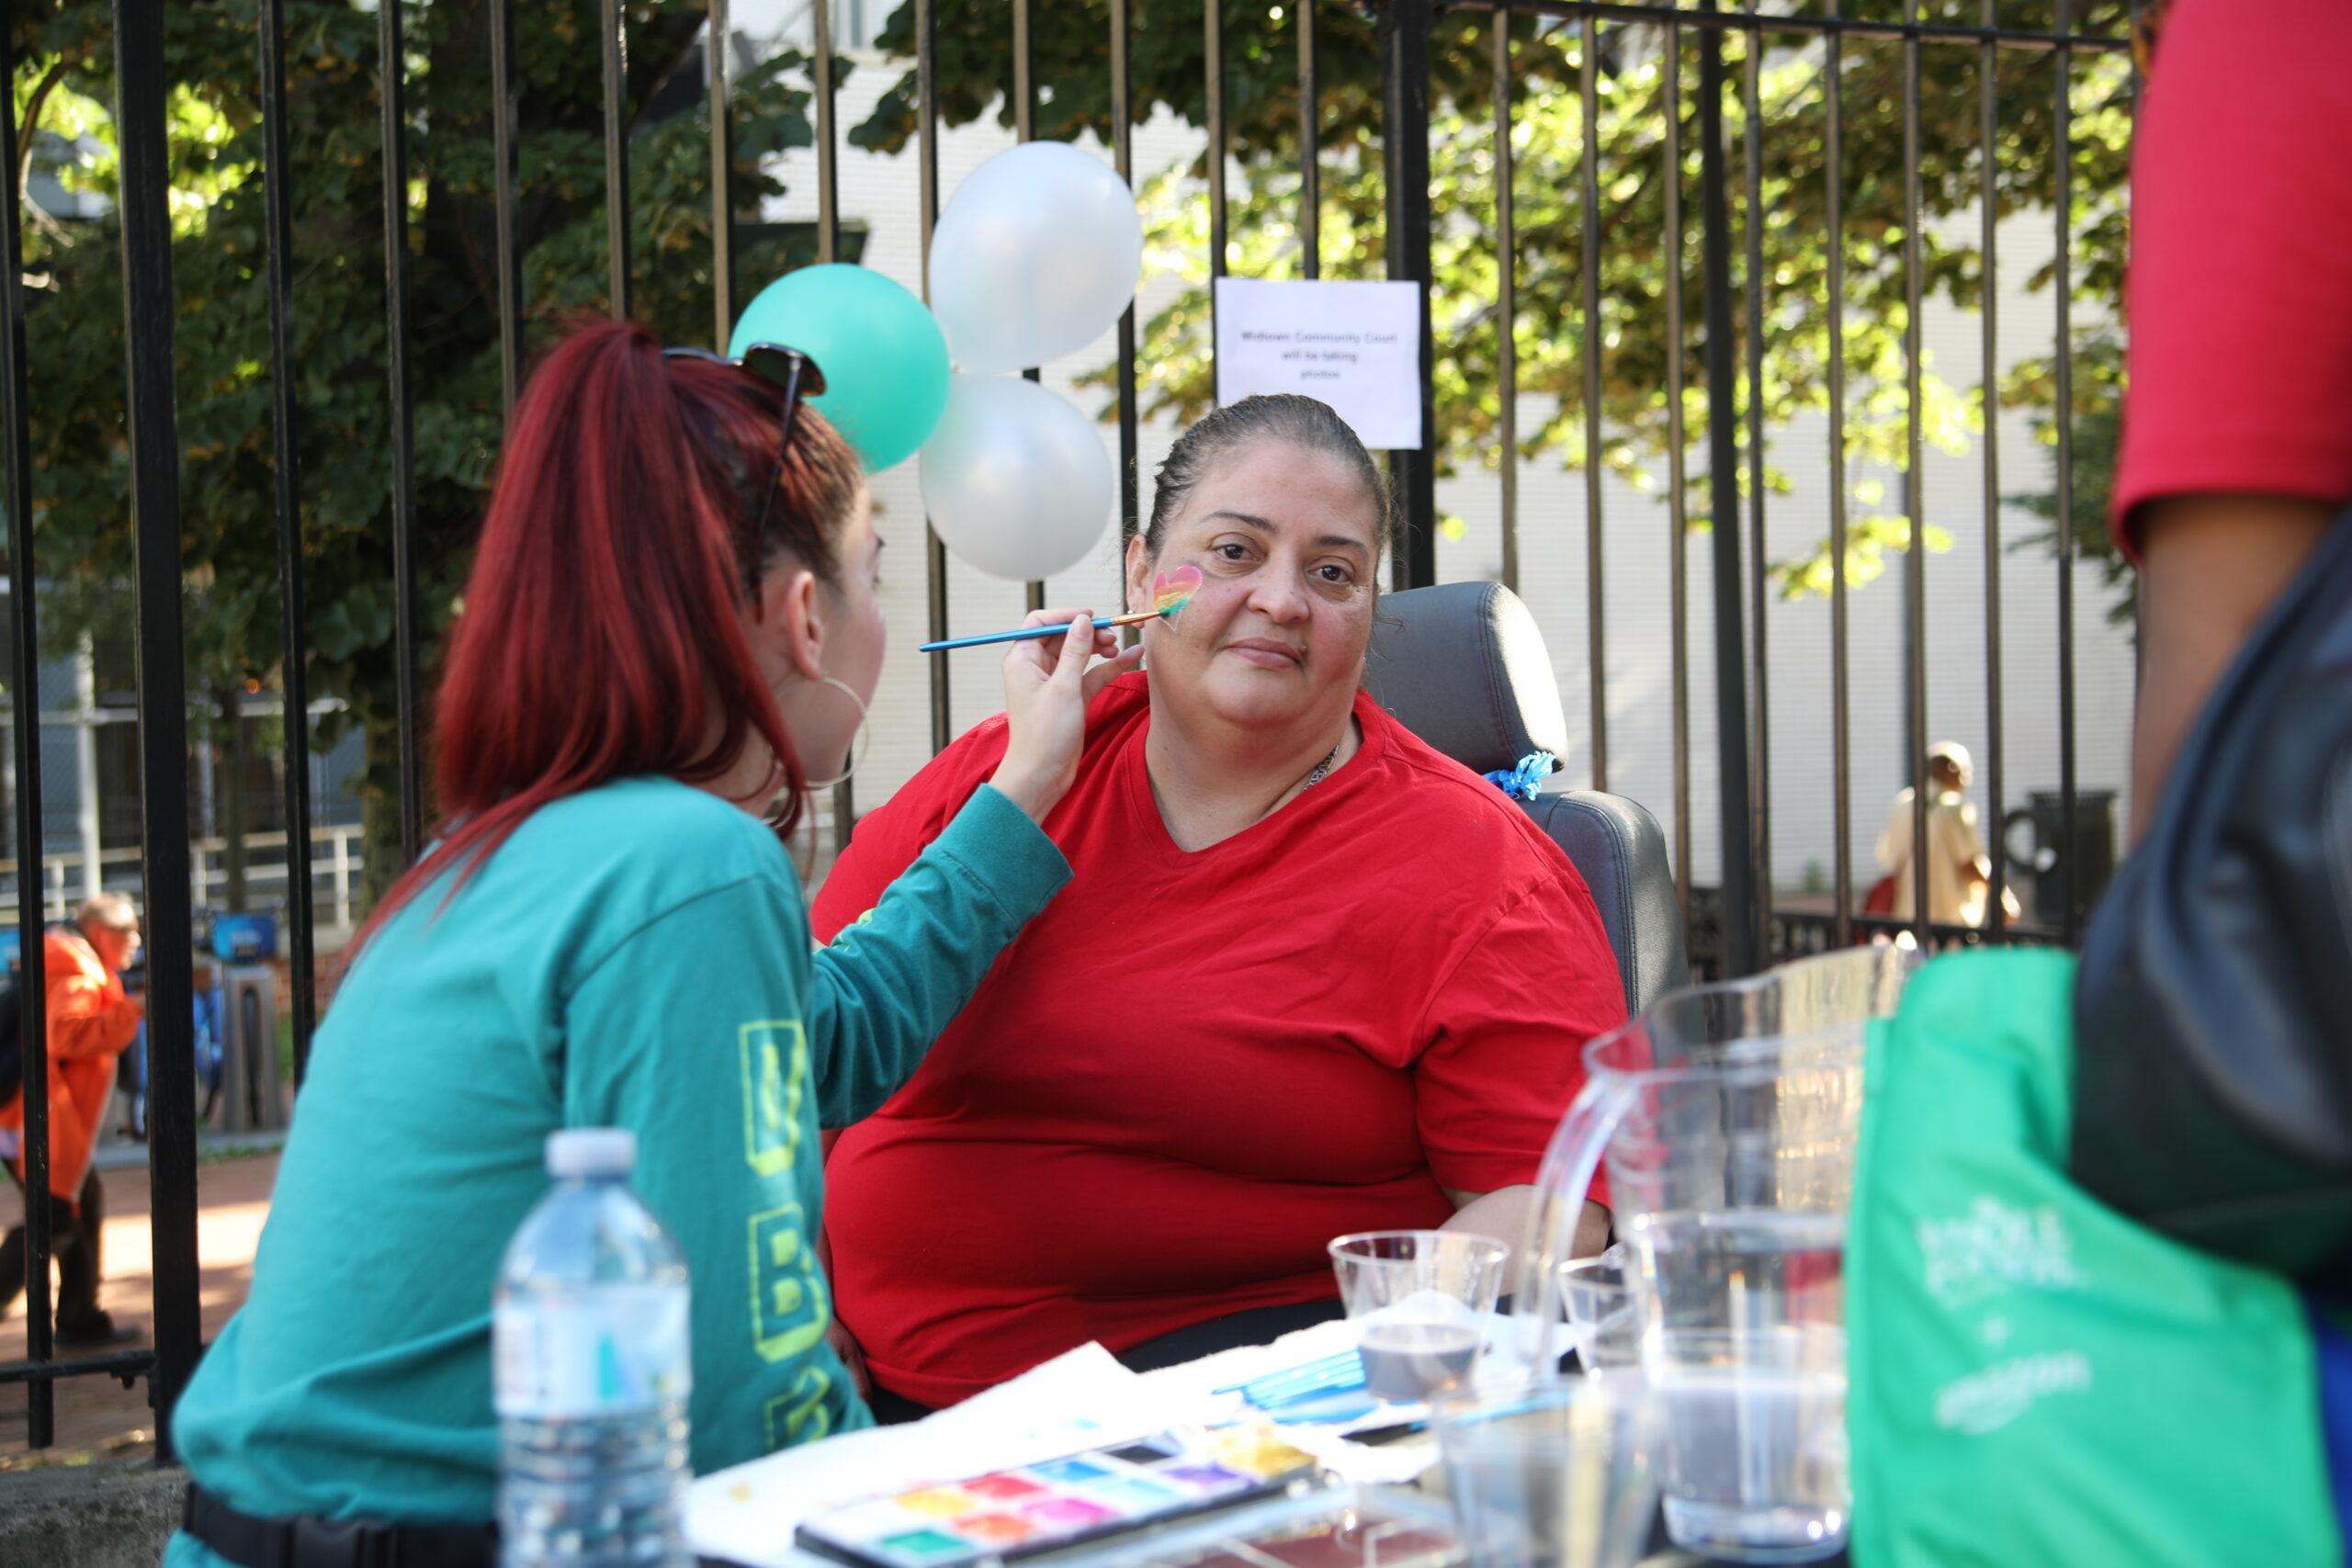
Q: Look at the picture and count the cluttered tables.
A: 1